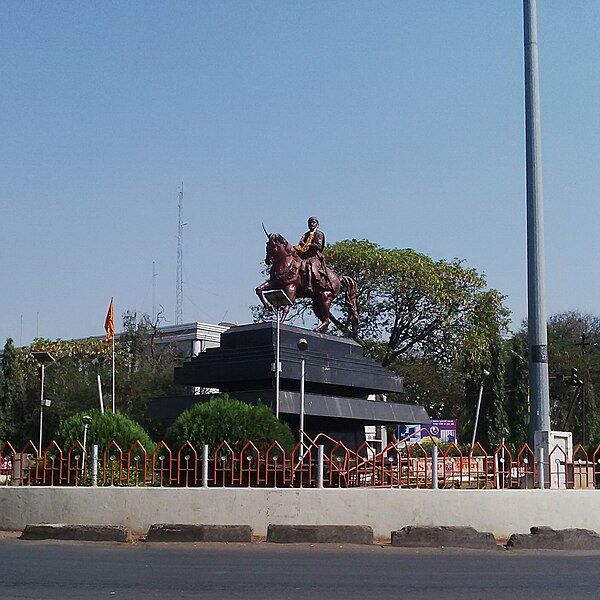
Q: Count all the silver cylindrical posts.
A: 5